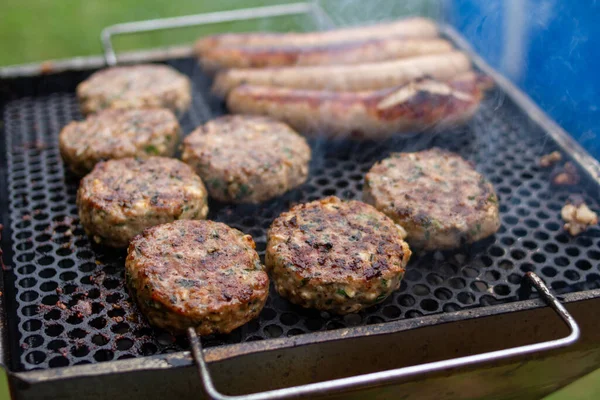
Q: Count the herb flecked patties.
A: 7